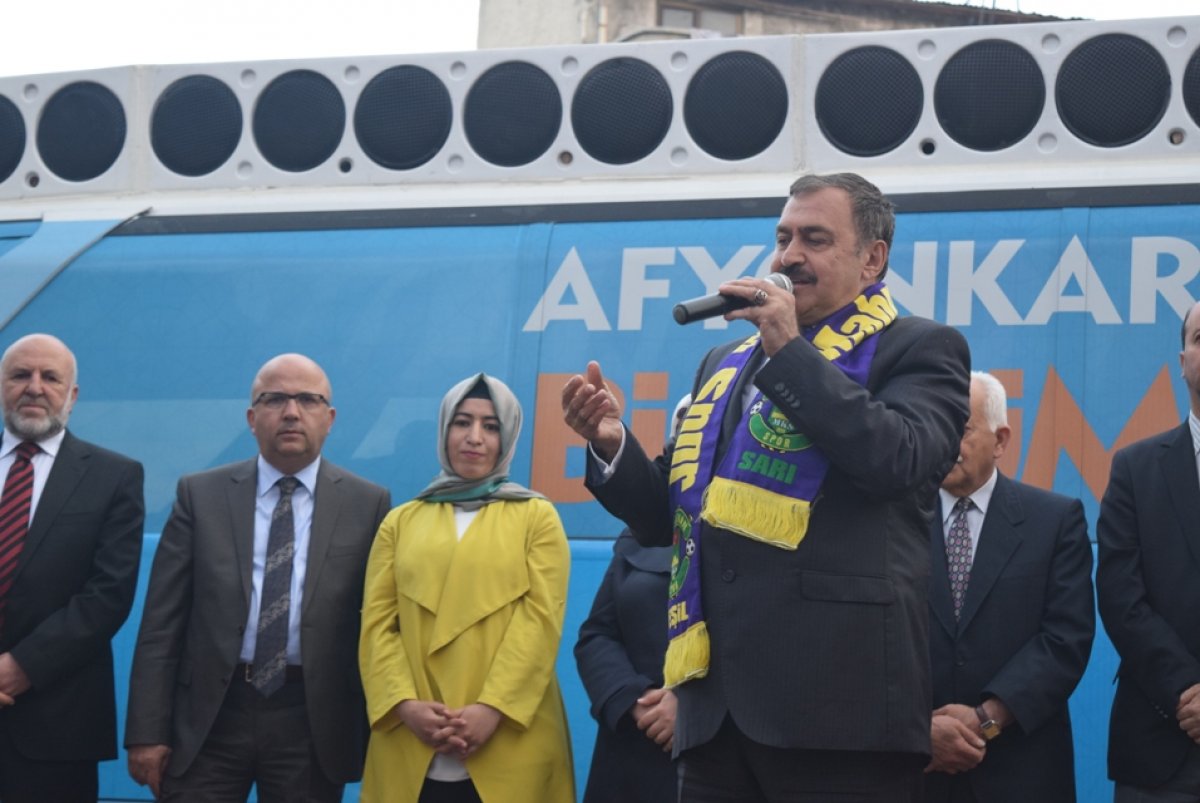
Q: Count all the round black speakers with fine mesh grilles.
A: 12